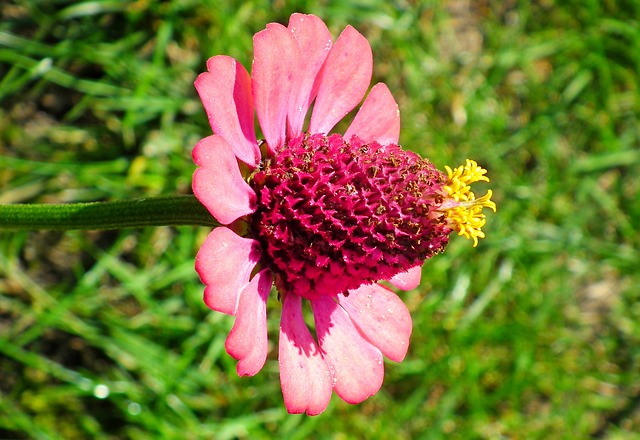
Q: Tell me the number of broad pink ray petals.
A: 12